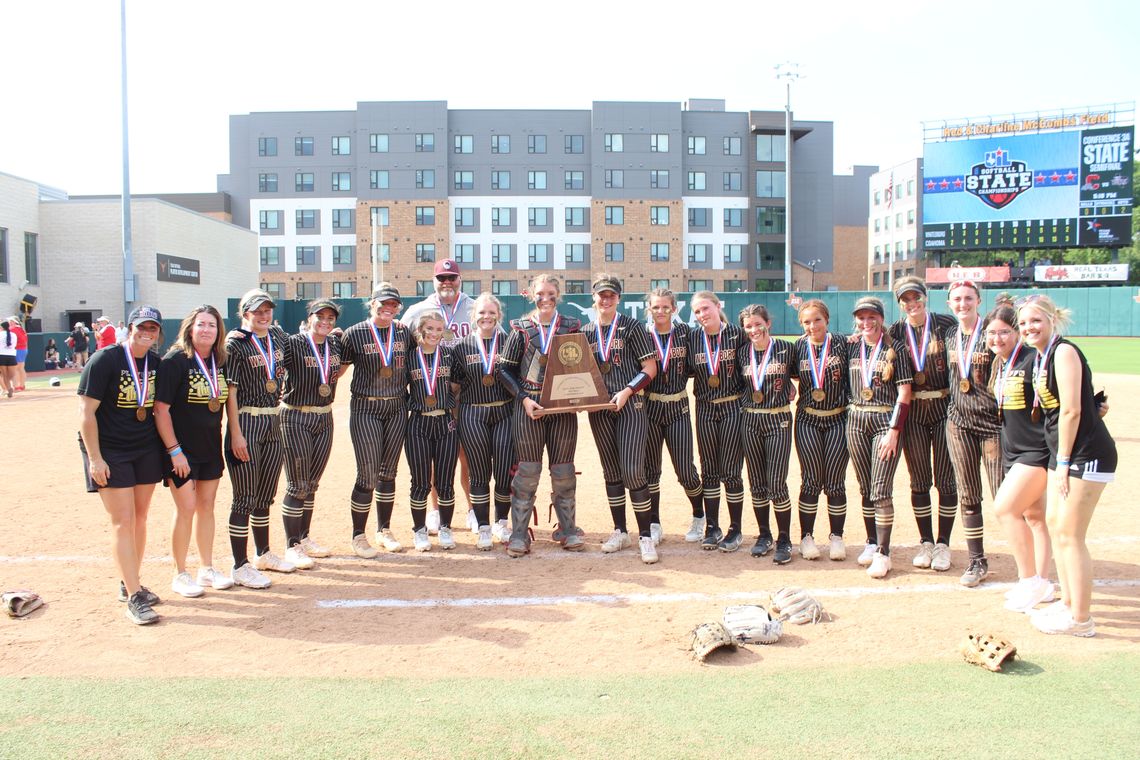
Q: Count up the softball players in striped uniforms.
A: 14